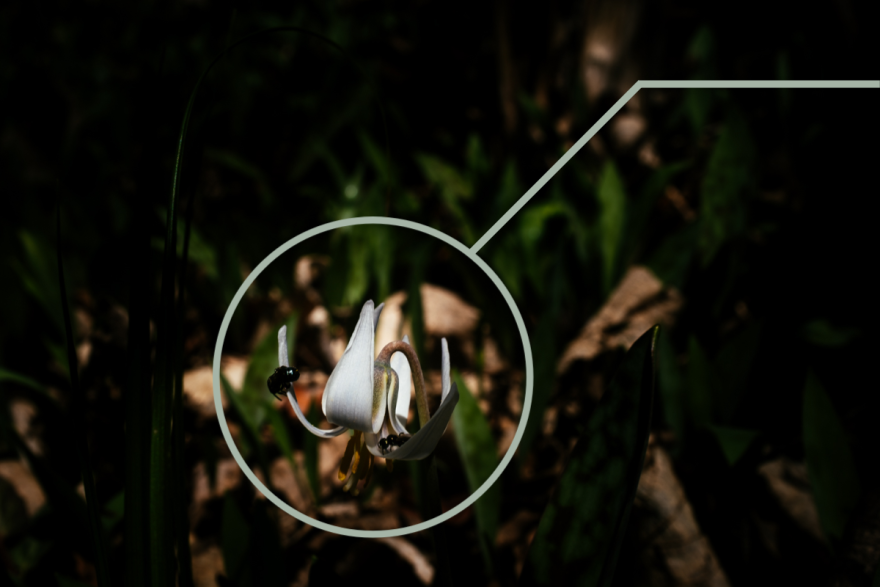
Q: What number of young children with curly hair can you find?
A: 0